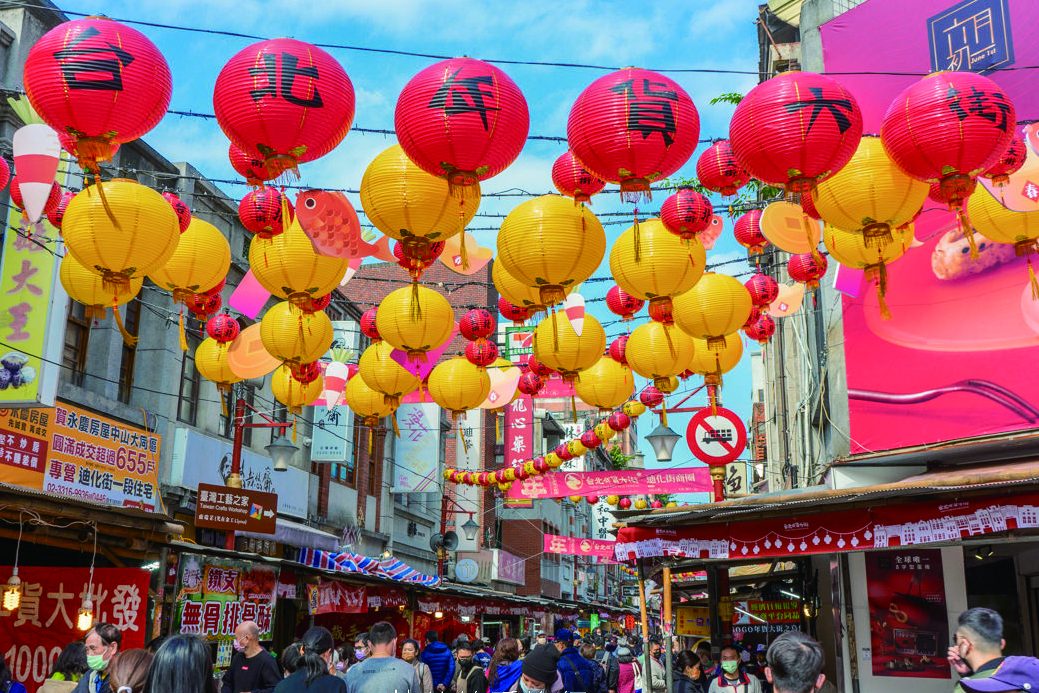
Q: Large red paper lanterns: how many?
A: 6